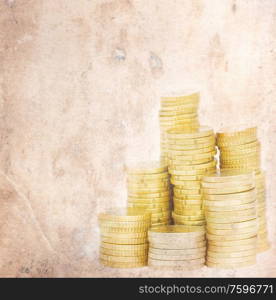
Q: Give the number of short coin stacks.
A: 2